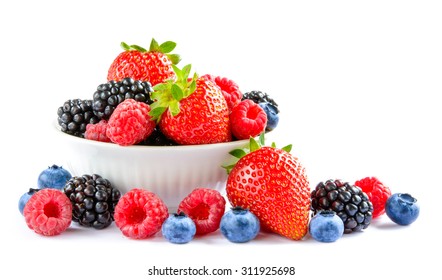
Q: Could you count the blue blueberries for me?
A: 7